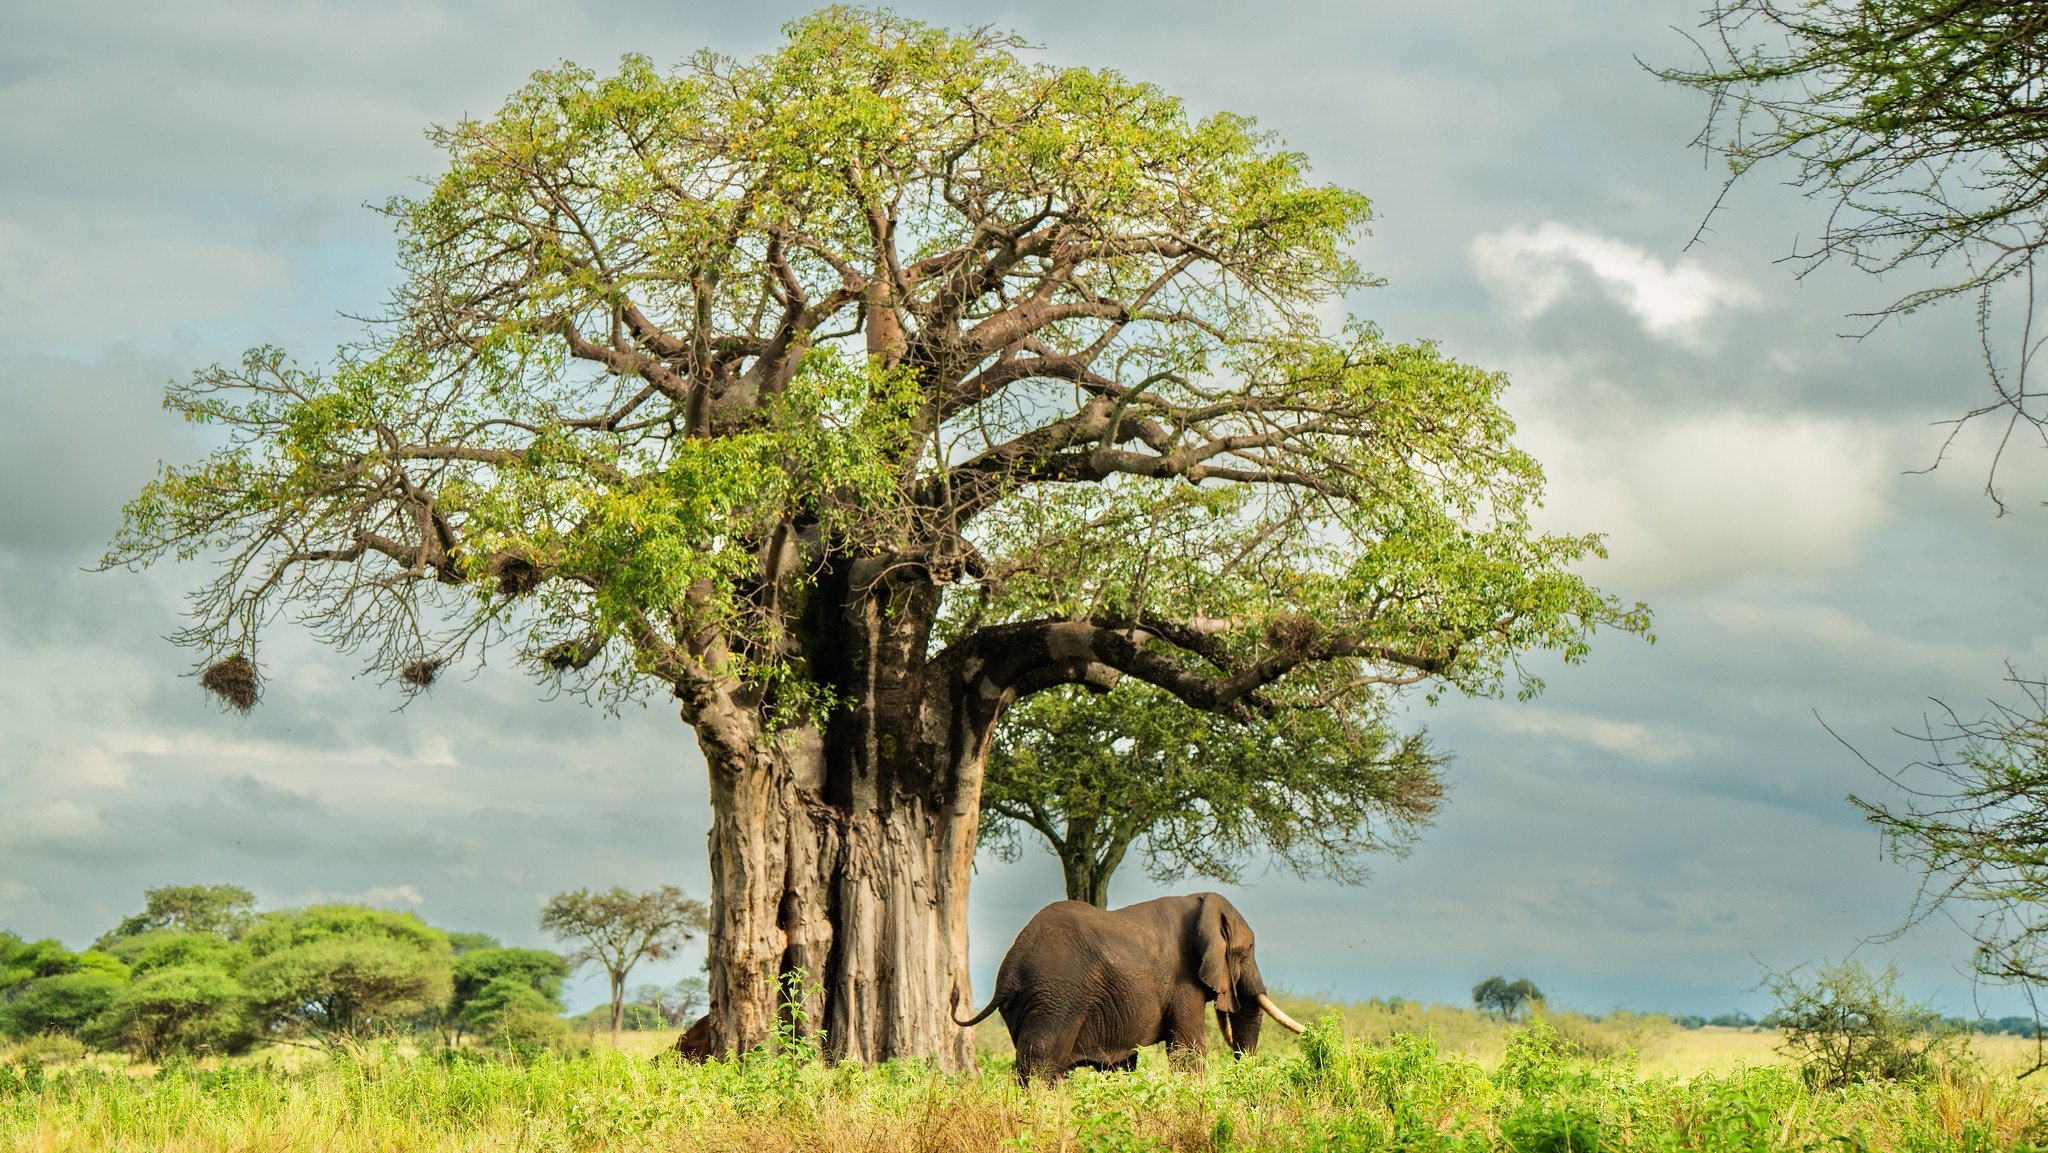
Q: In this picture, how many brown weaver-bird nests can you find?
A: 5